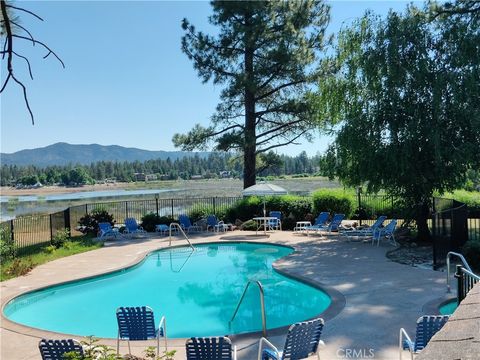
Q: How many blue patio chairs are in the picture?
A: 14